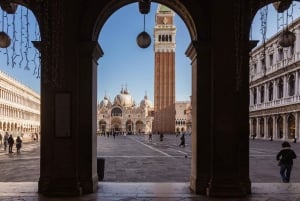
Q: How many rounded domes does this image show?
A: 3